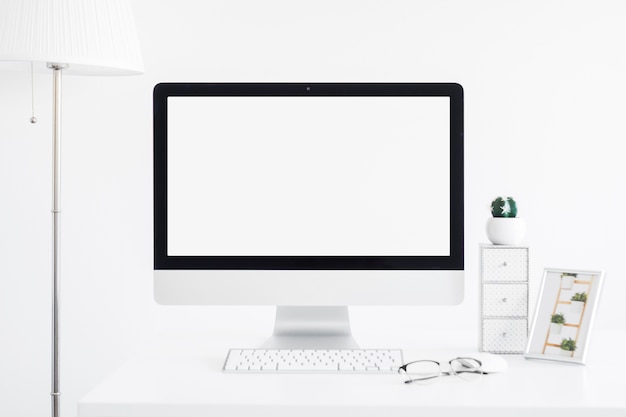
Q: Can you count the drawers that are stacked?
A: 3